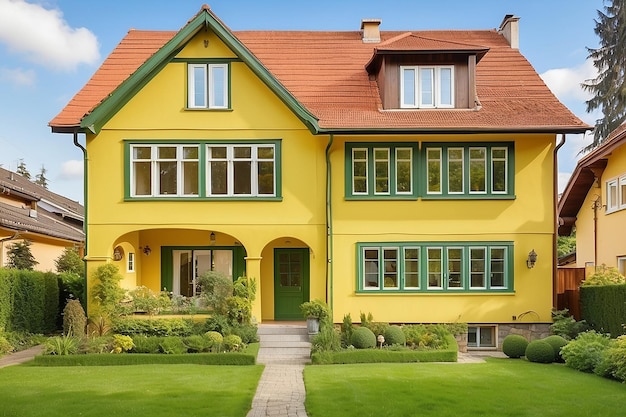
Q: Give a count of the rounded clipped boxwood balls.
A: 5